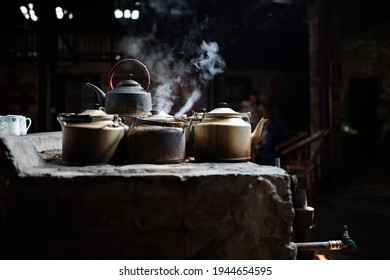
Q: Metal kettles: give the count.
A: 4